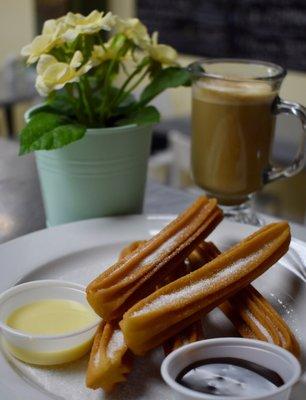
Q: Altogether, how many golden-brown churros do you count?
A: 5